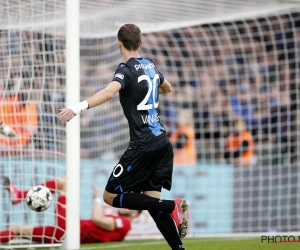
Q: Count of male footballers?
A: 2